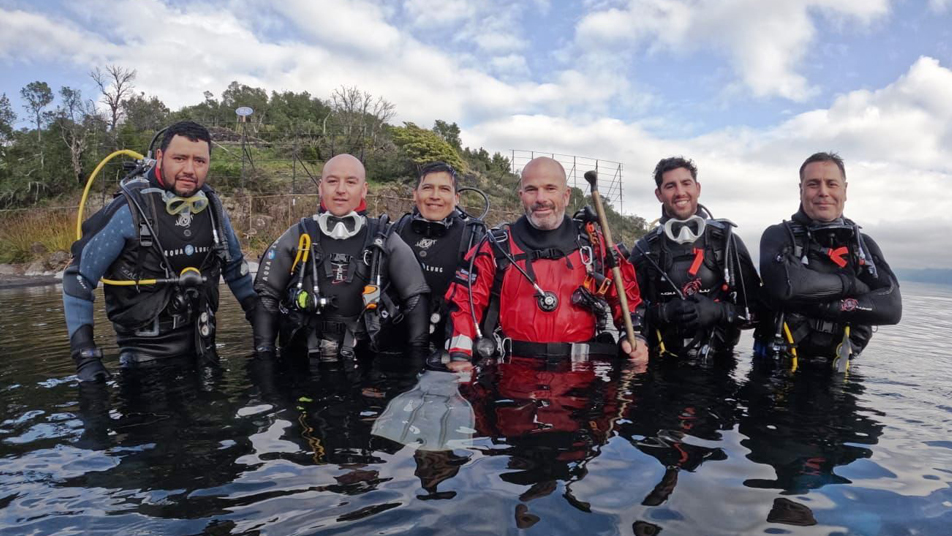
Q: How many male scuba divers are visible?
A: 6